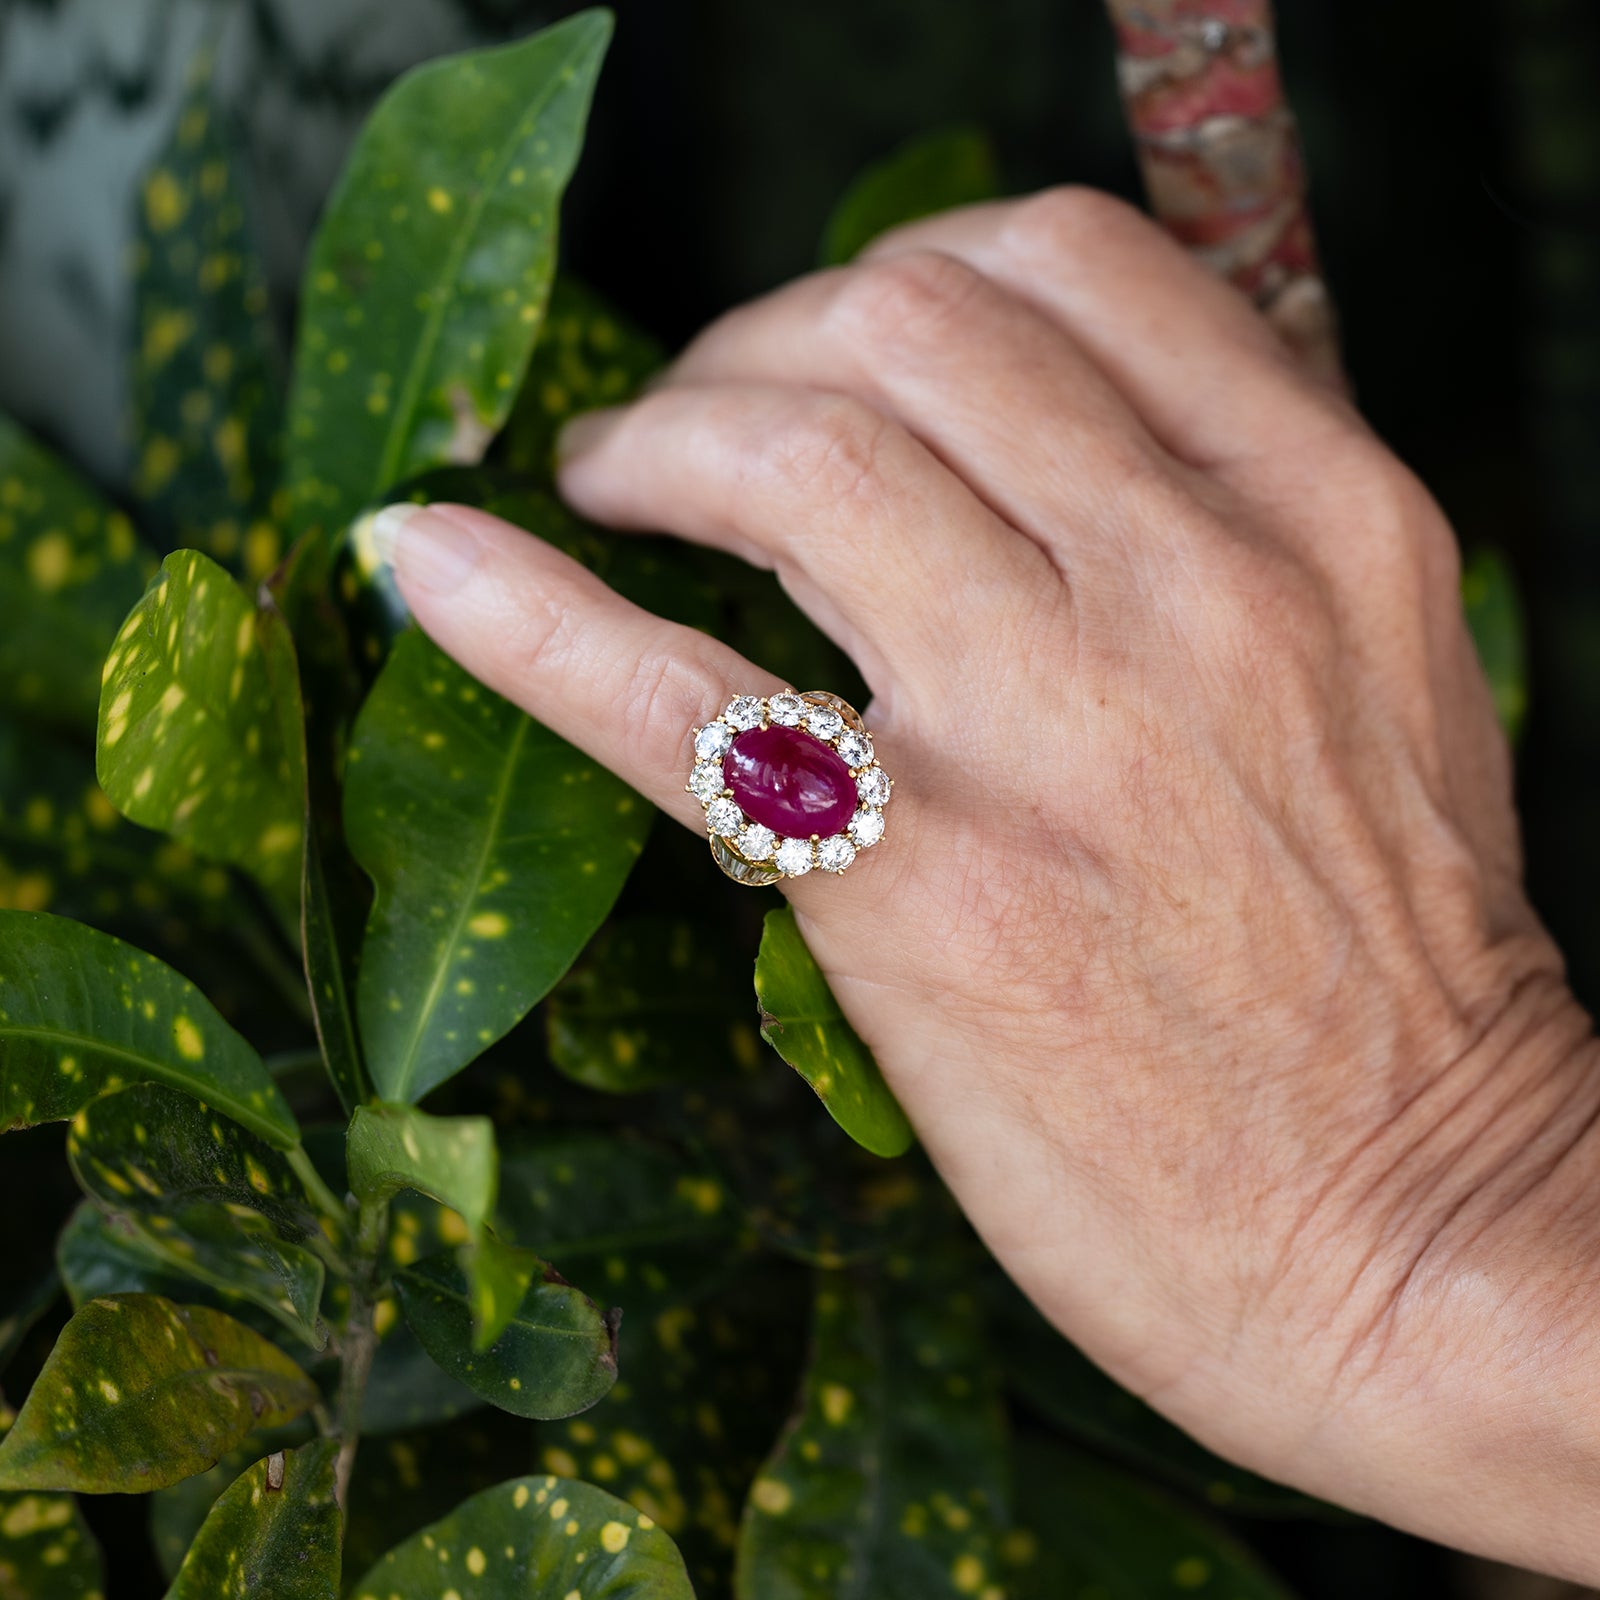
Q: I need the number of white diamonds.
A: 12